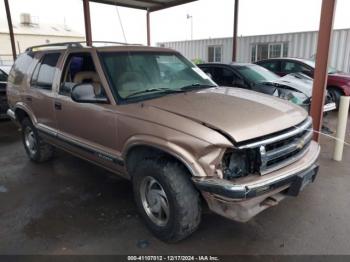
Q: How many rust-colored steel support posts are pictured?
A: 5